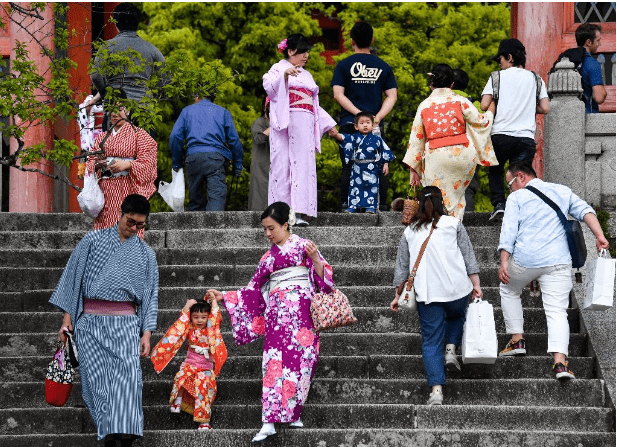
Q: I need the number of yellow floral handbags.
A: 0